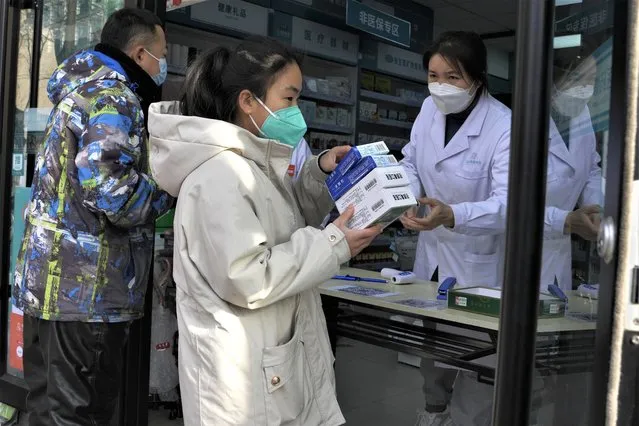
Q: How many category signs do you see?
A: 4